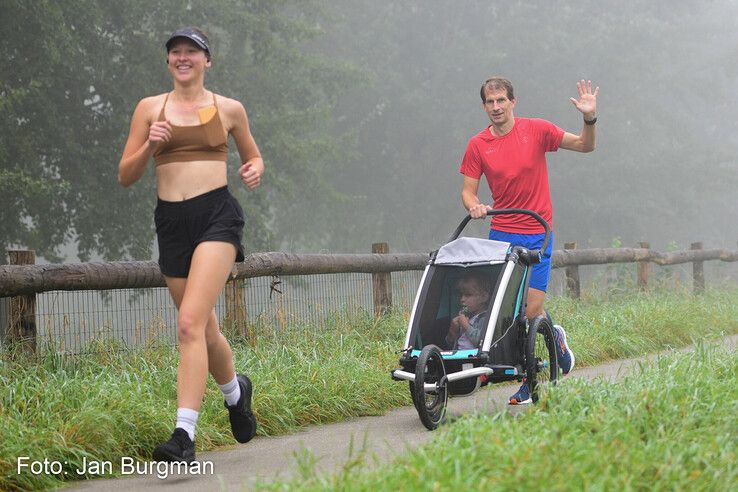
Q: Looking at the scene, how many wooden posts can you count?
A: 6